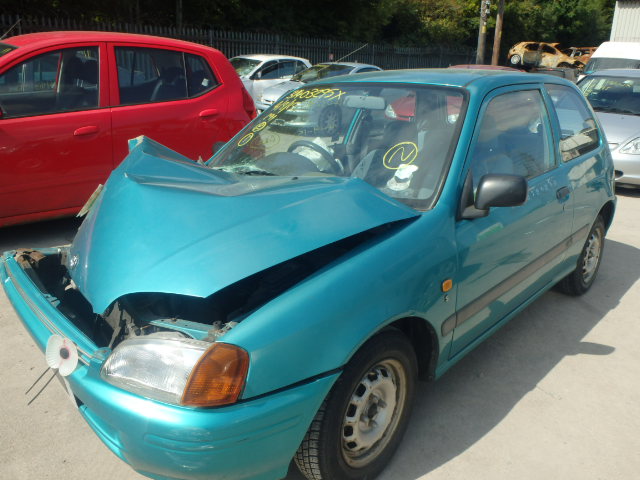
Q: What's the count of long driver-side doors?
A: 1